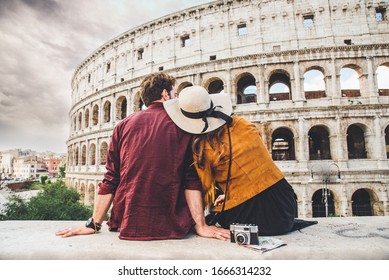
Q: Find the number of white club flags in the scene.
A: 0